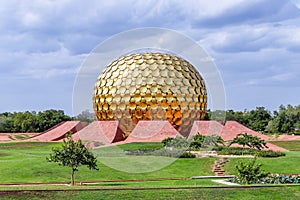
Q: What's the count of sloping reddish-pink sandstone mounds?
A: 5